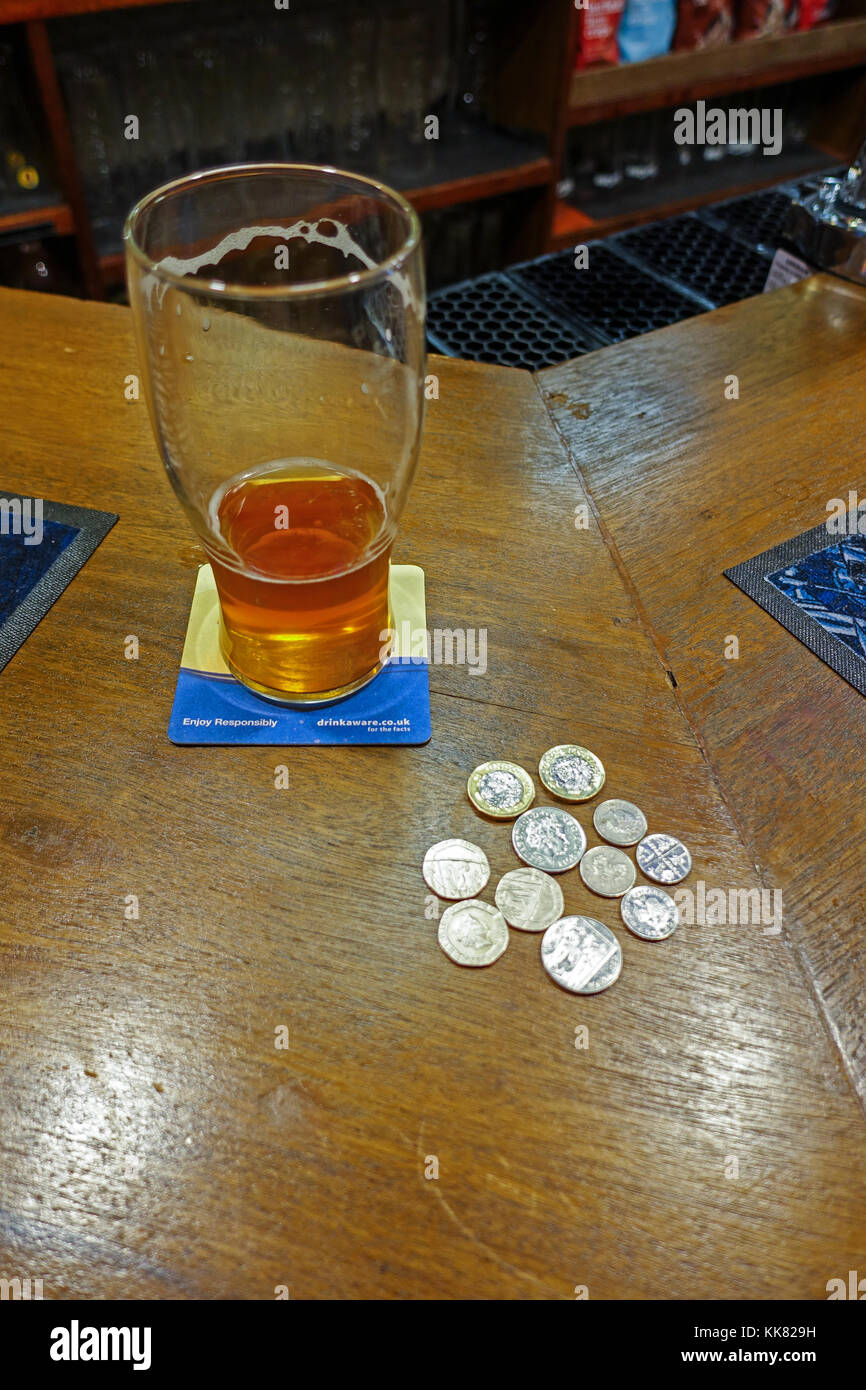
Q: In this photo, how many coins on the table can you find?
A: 11